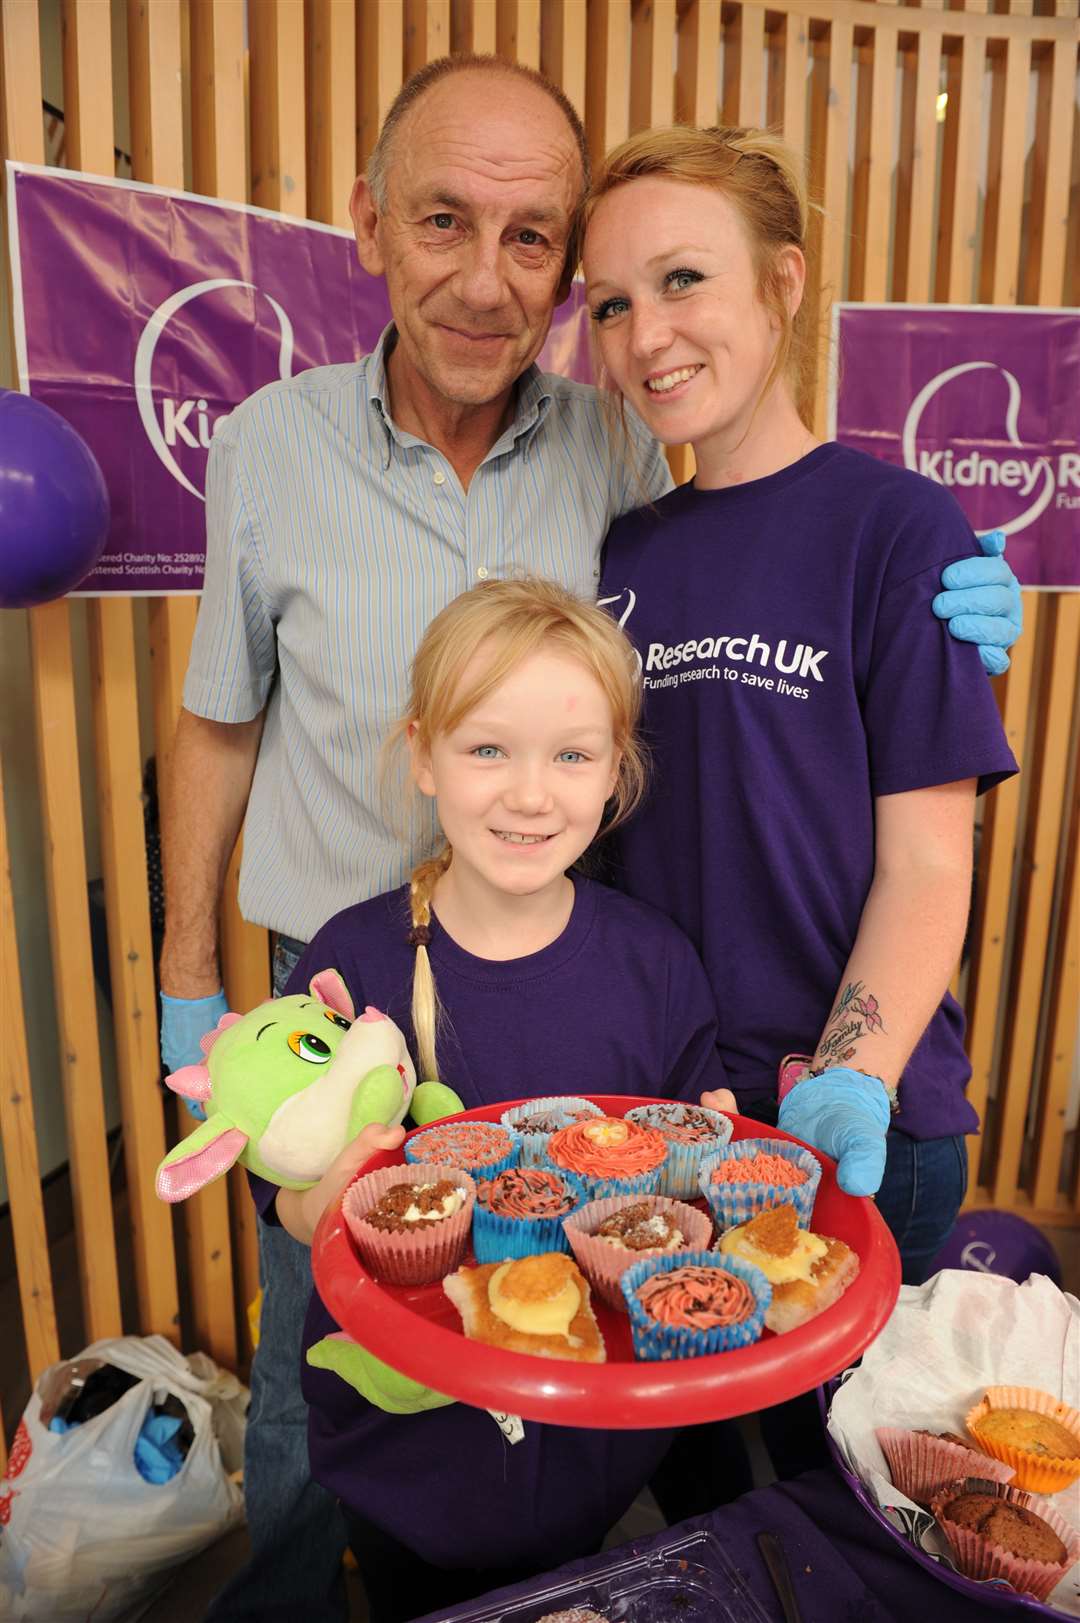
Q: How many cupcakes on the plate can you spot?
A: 9